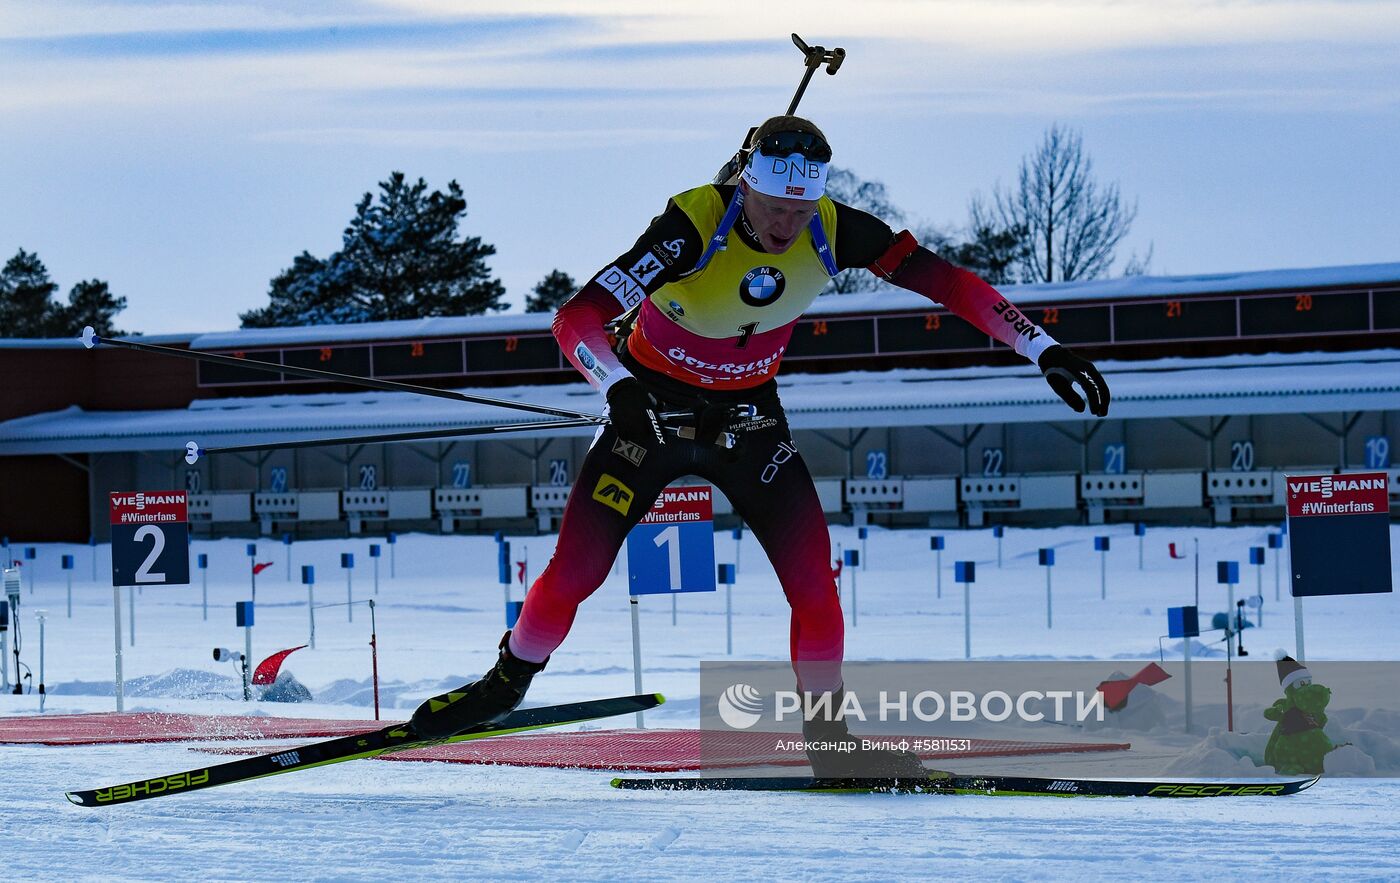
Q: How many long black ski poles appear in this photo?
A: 2